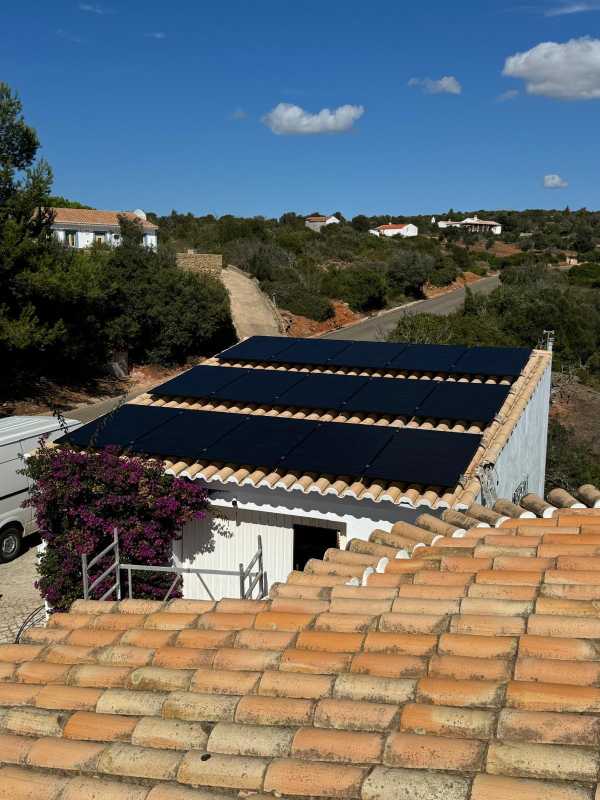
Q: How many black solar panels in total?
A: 15